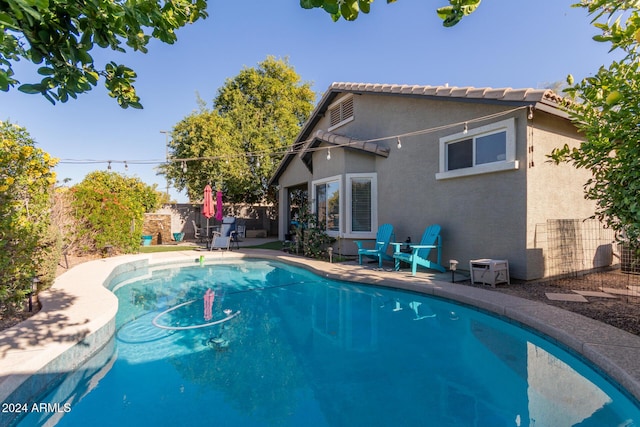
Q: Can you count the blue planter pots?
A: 2